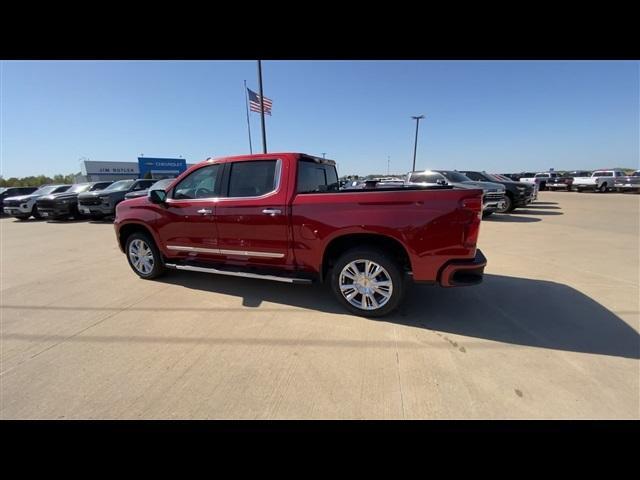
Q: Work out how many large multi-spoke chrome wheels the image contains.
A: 2